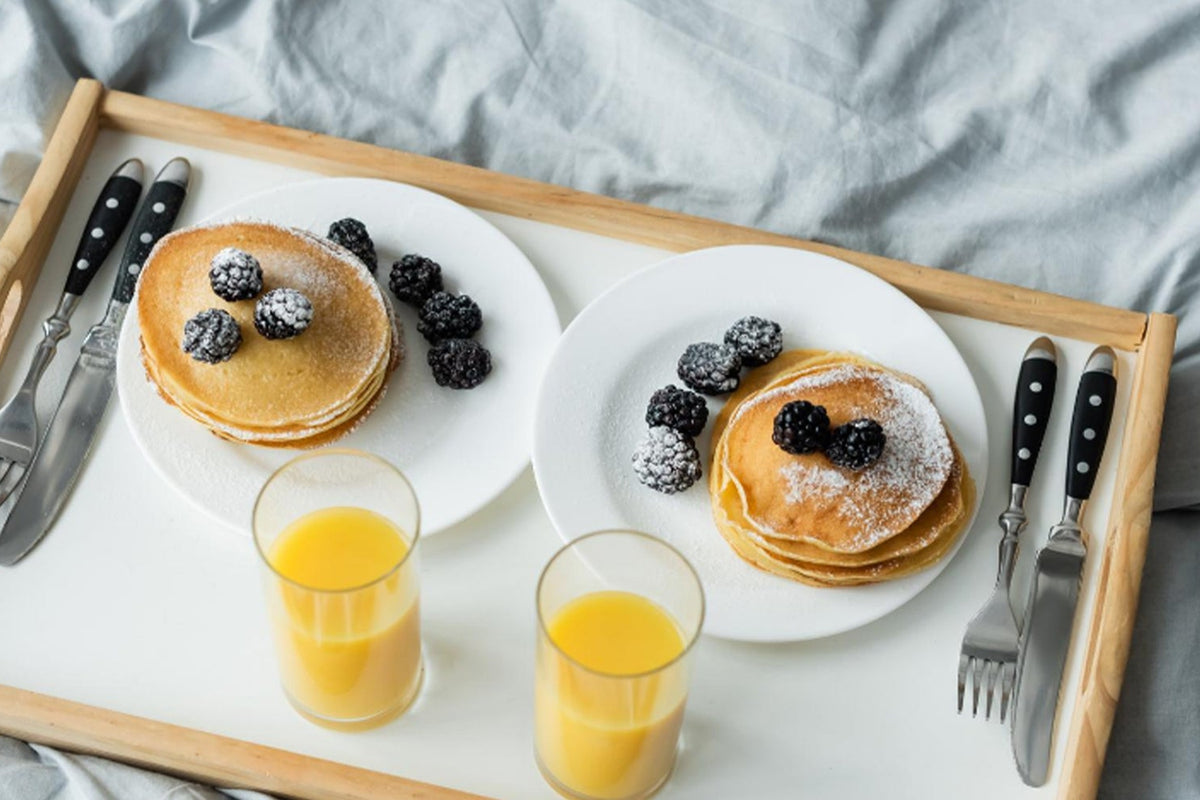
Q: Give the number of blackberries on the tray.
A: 13